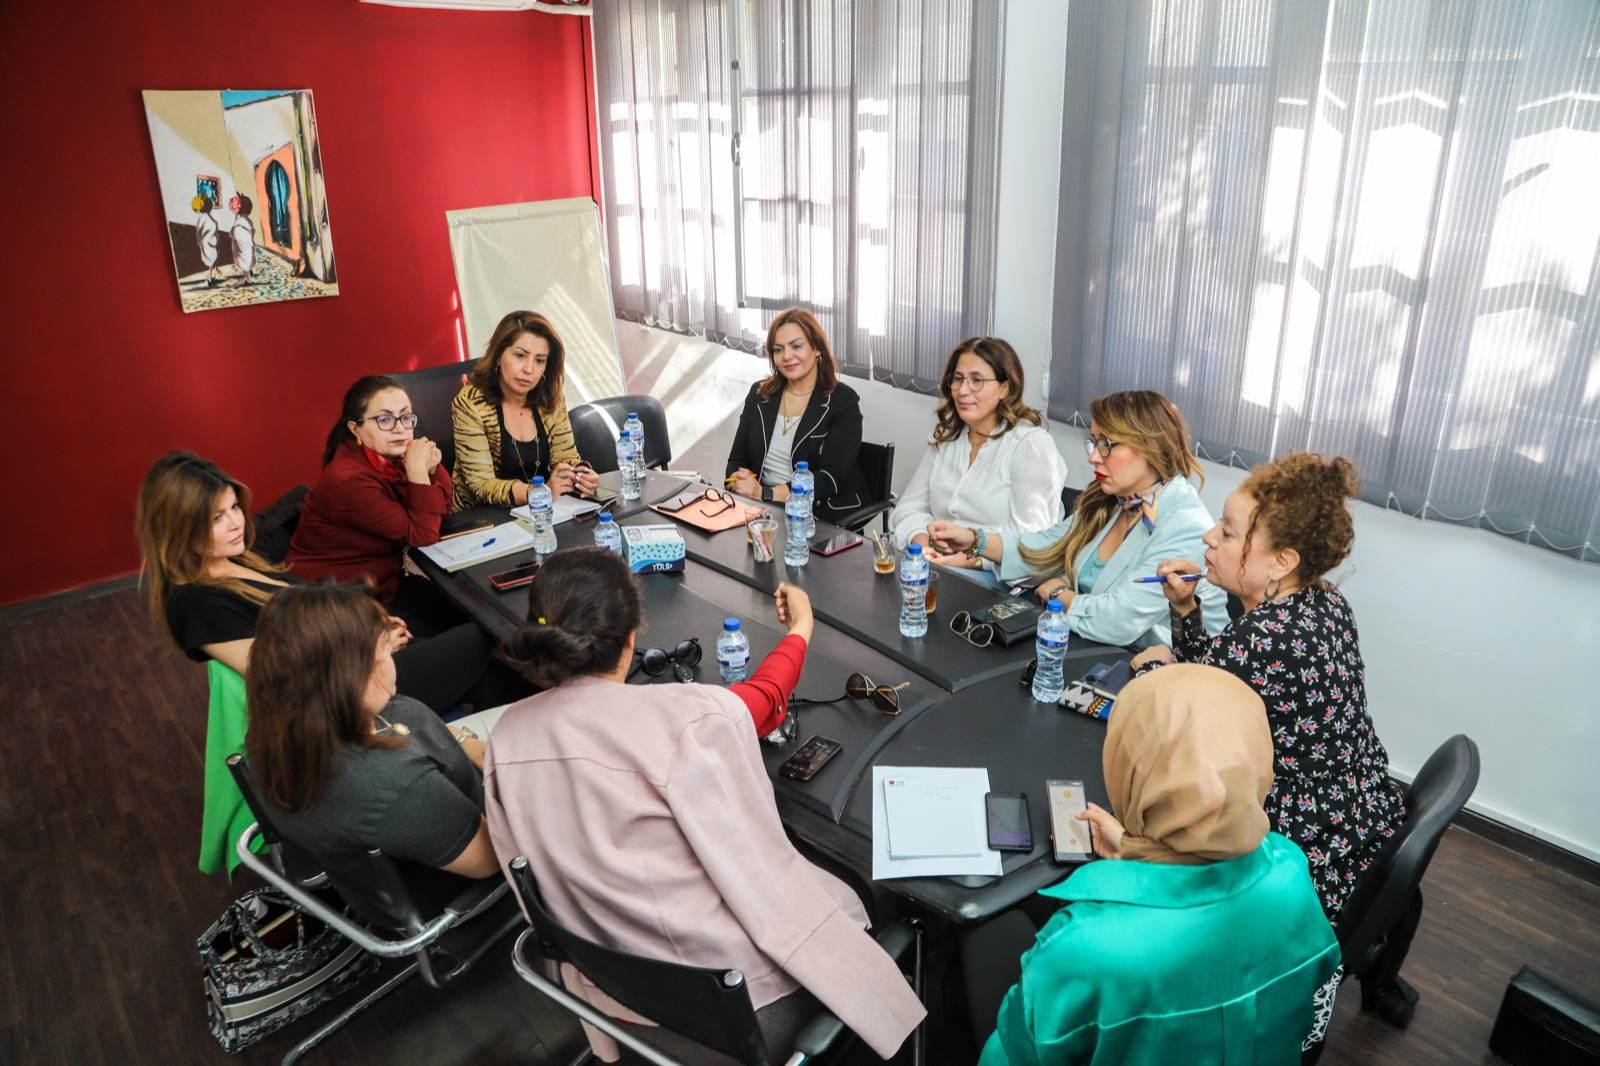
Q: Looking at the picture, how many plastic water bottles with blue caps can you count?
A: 9